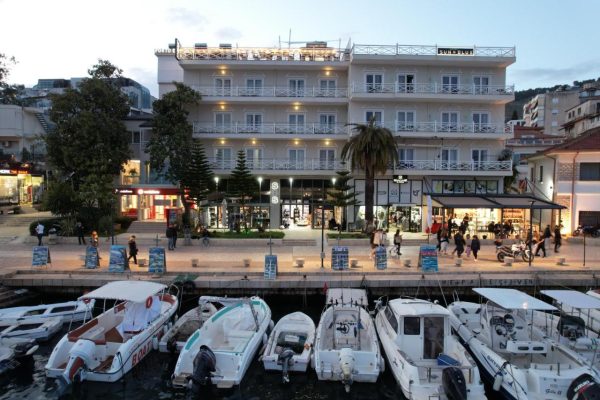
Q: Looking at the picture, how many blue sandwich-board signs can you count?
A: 8